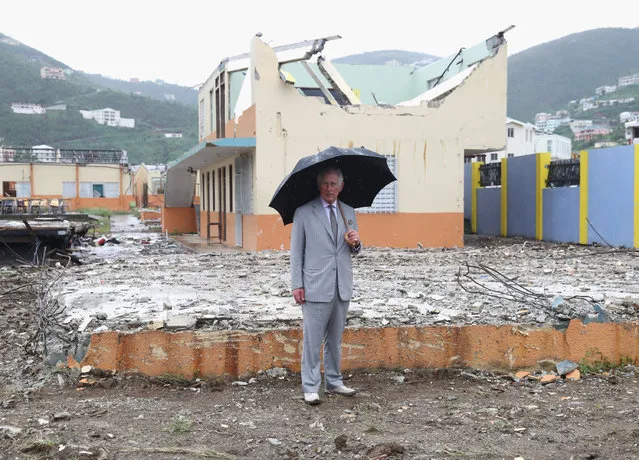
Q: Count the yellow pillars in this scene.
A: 5